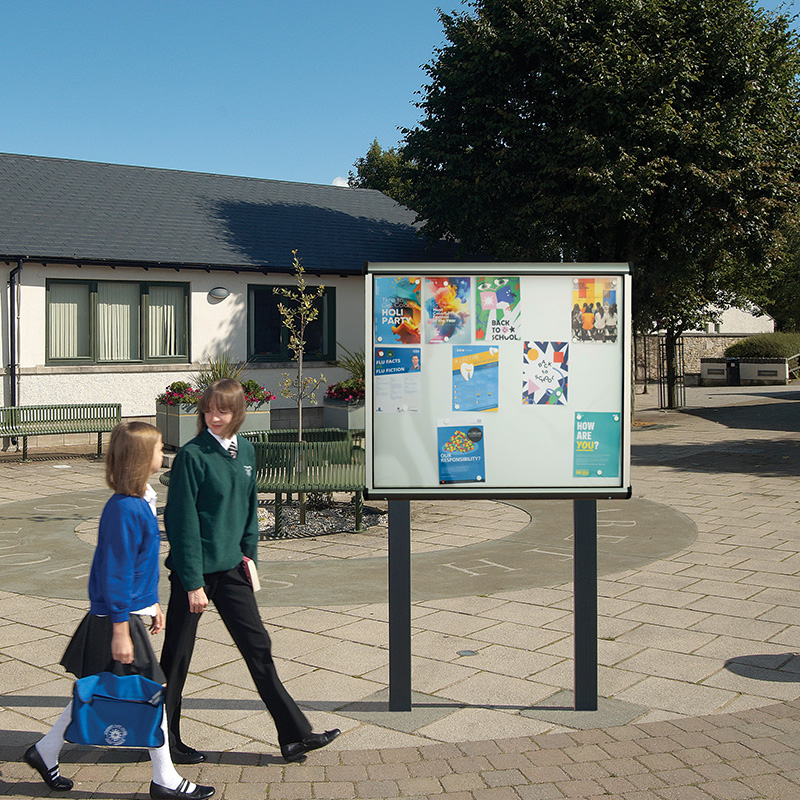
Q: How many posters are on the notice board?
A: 9